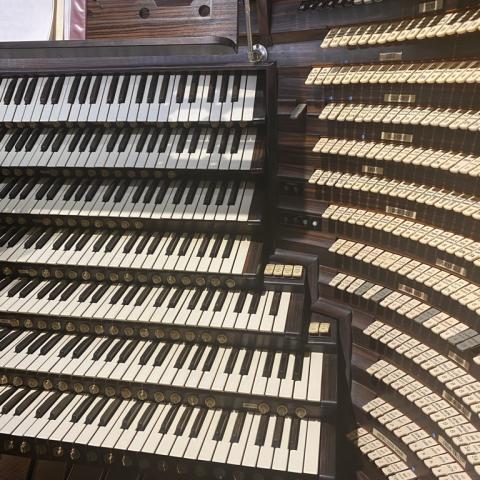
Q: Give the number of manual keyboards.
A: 7